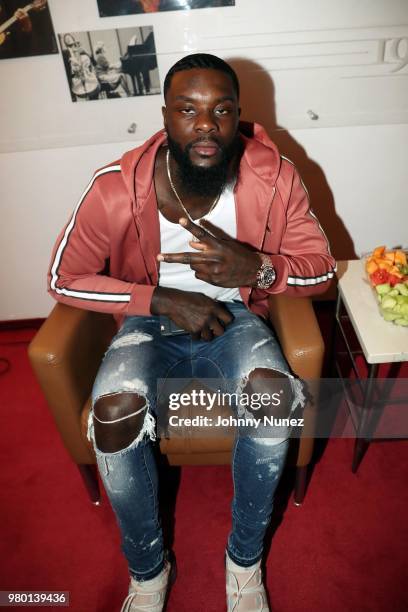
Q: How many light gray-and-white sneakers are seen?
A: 2